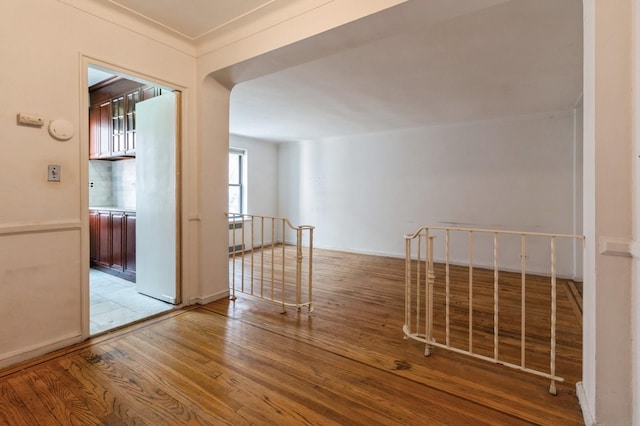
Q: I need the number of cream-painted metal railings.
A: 2